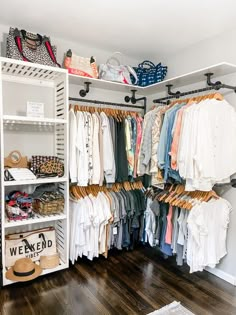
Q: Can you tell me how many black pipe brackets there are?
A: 4